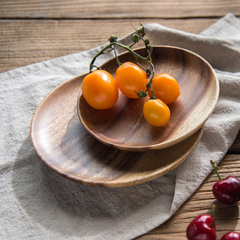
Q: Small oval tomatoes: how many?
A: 4